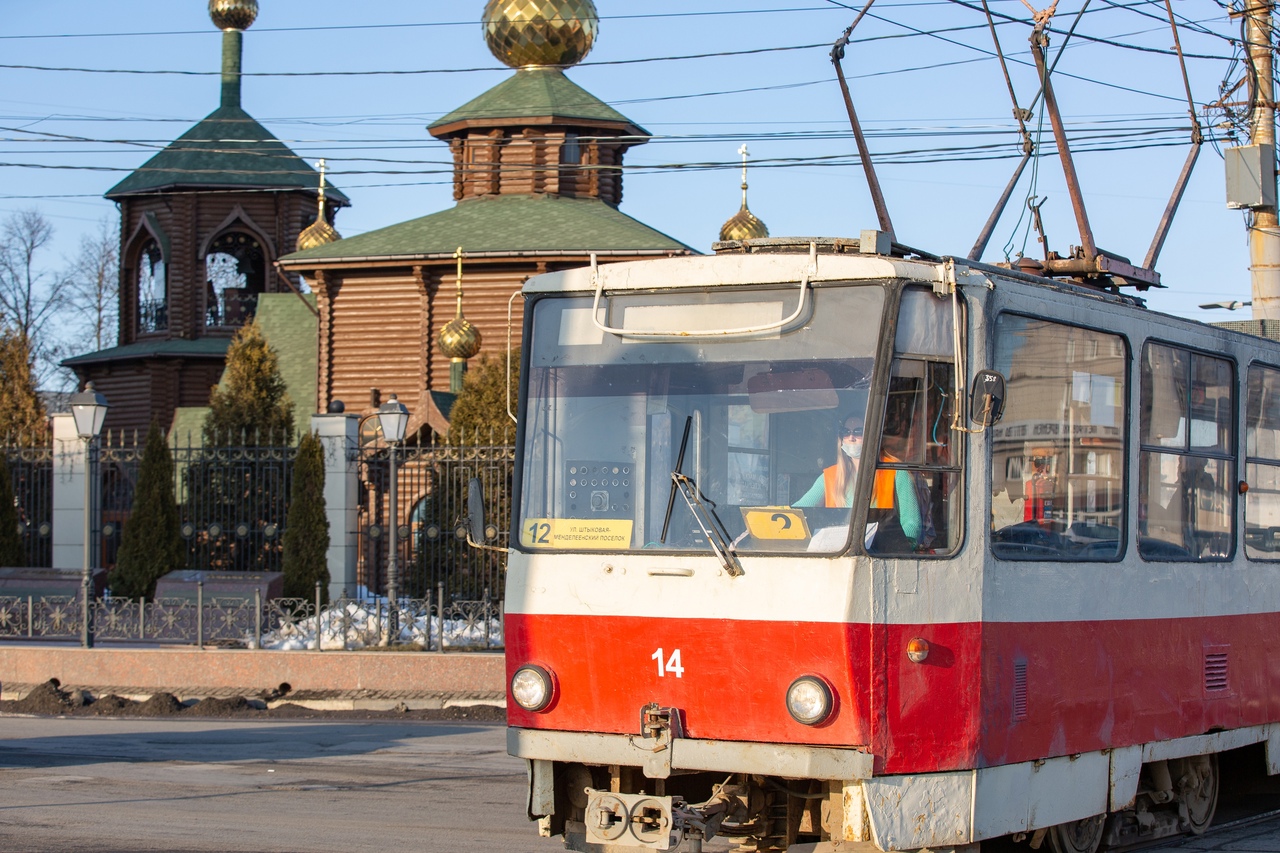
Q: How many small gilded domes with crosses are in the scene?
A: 3